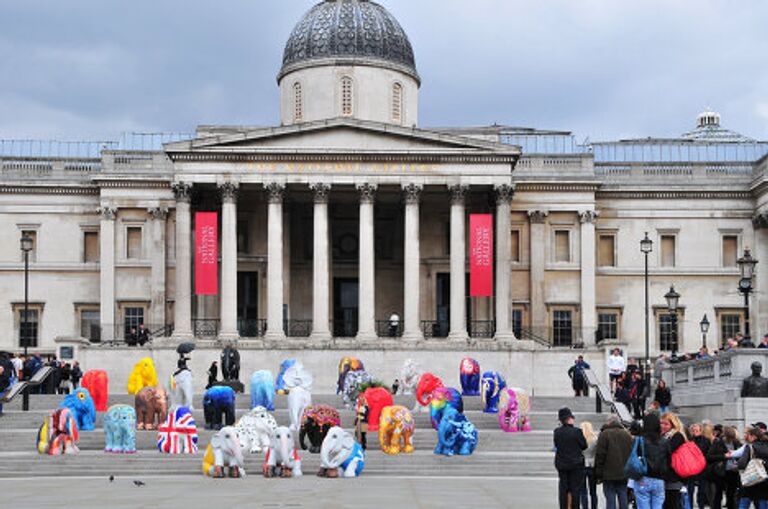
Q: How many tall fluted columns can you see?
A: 8